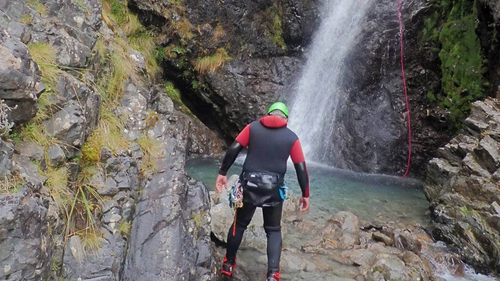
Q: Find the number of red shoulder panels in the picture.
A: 2